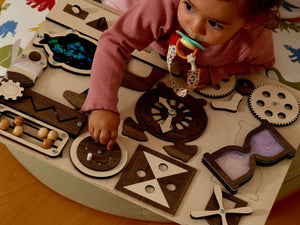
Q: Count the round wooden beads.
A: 6